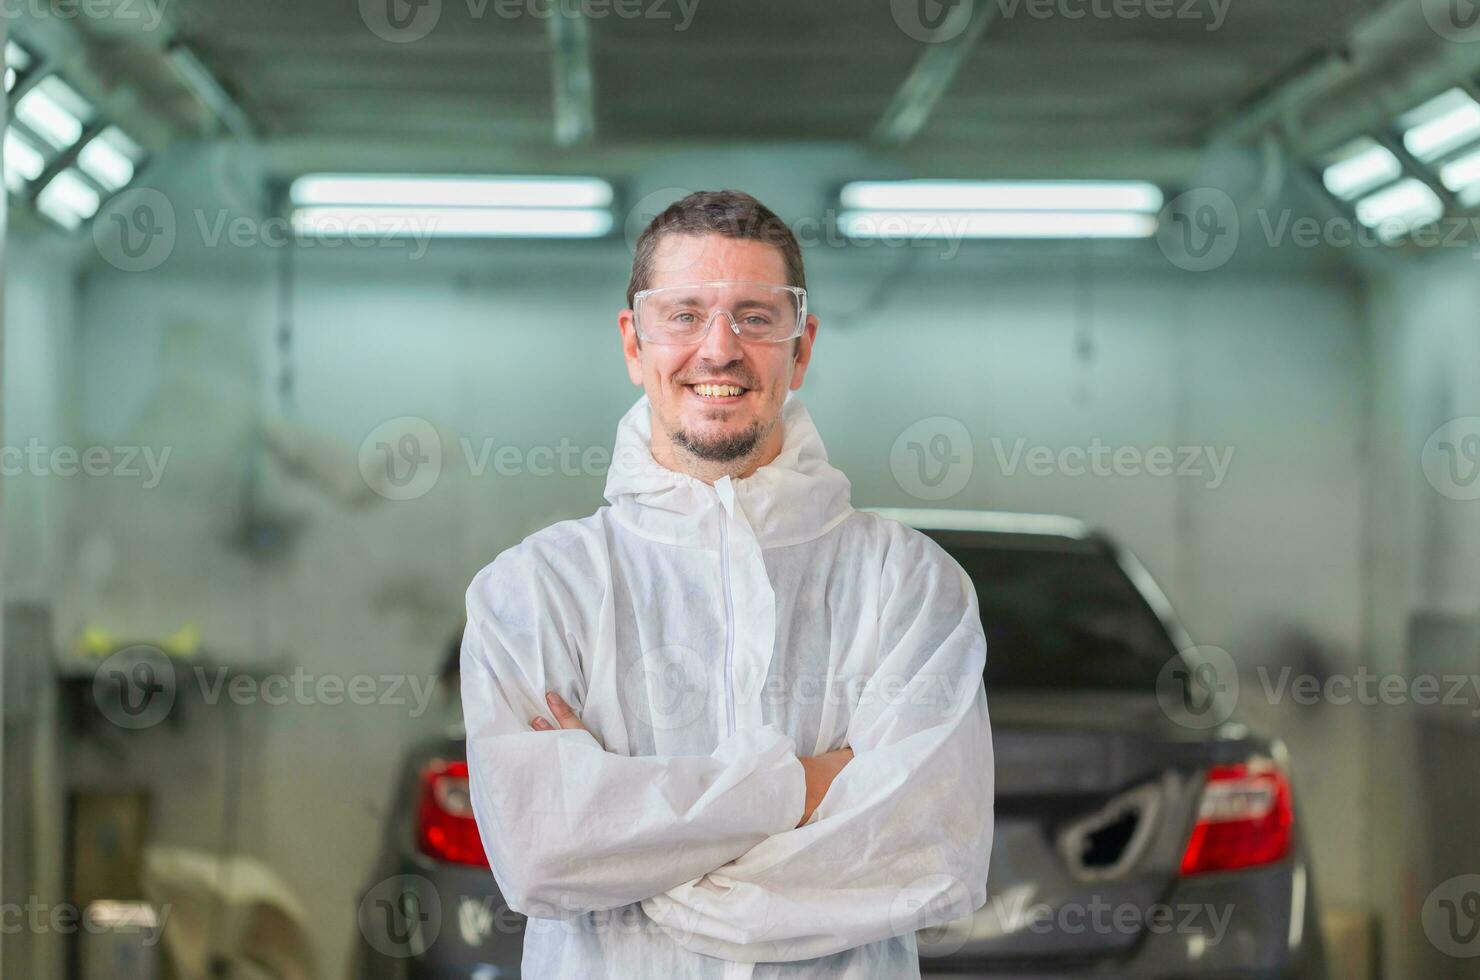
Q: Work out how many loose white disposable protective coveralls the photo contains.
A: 1